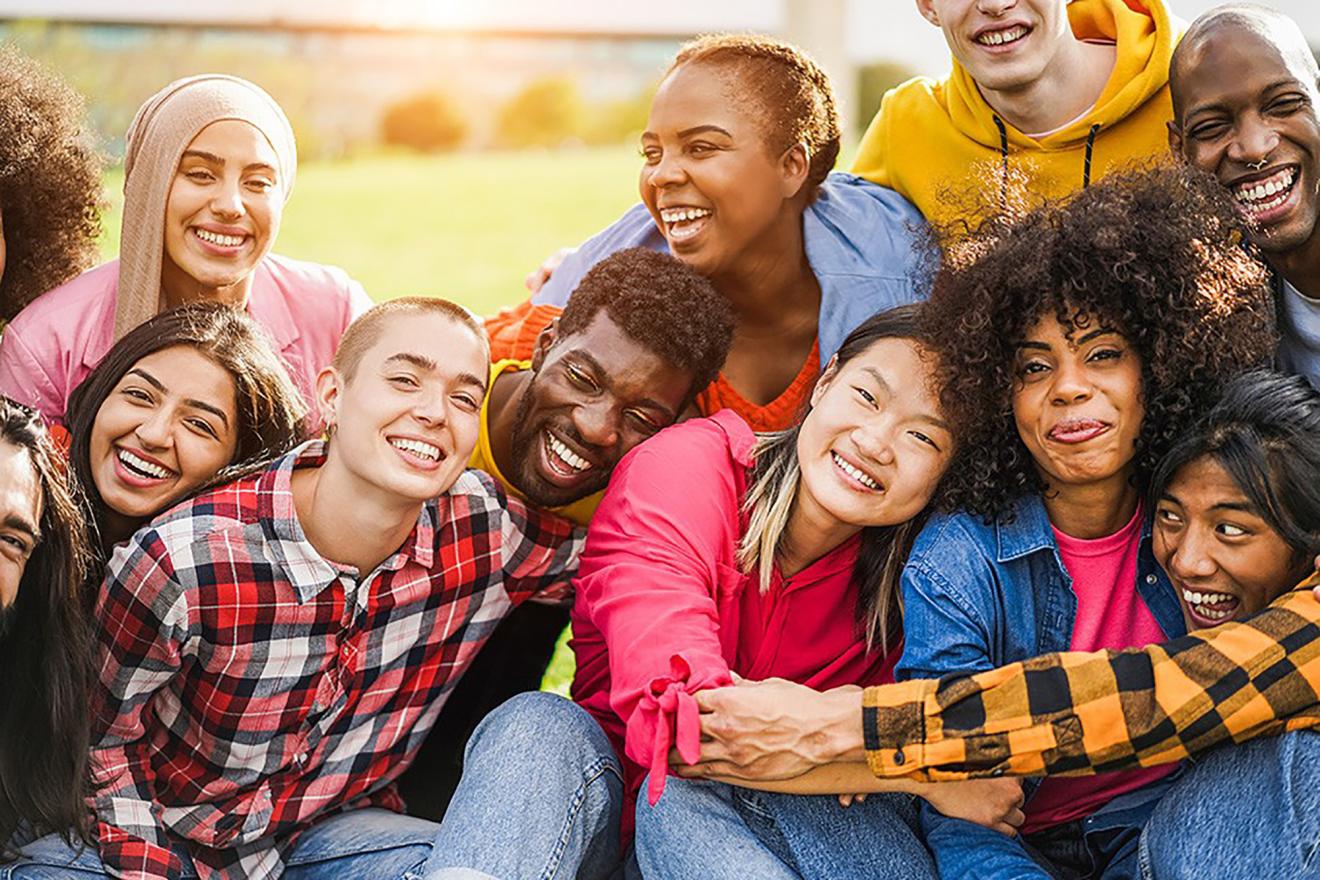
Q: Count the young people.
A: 12